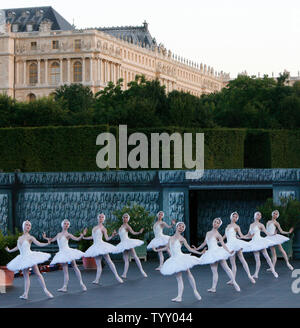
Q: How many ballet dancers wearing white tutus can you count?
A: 10